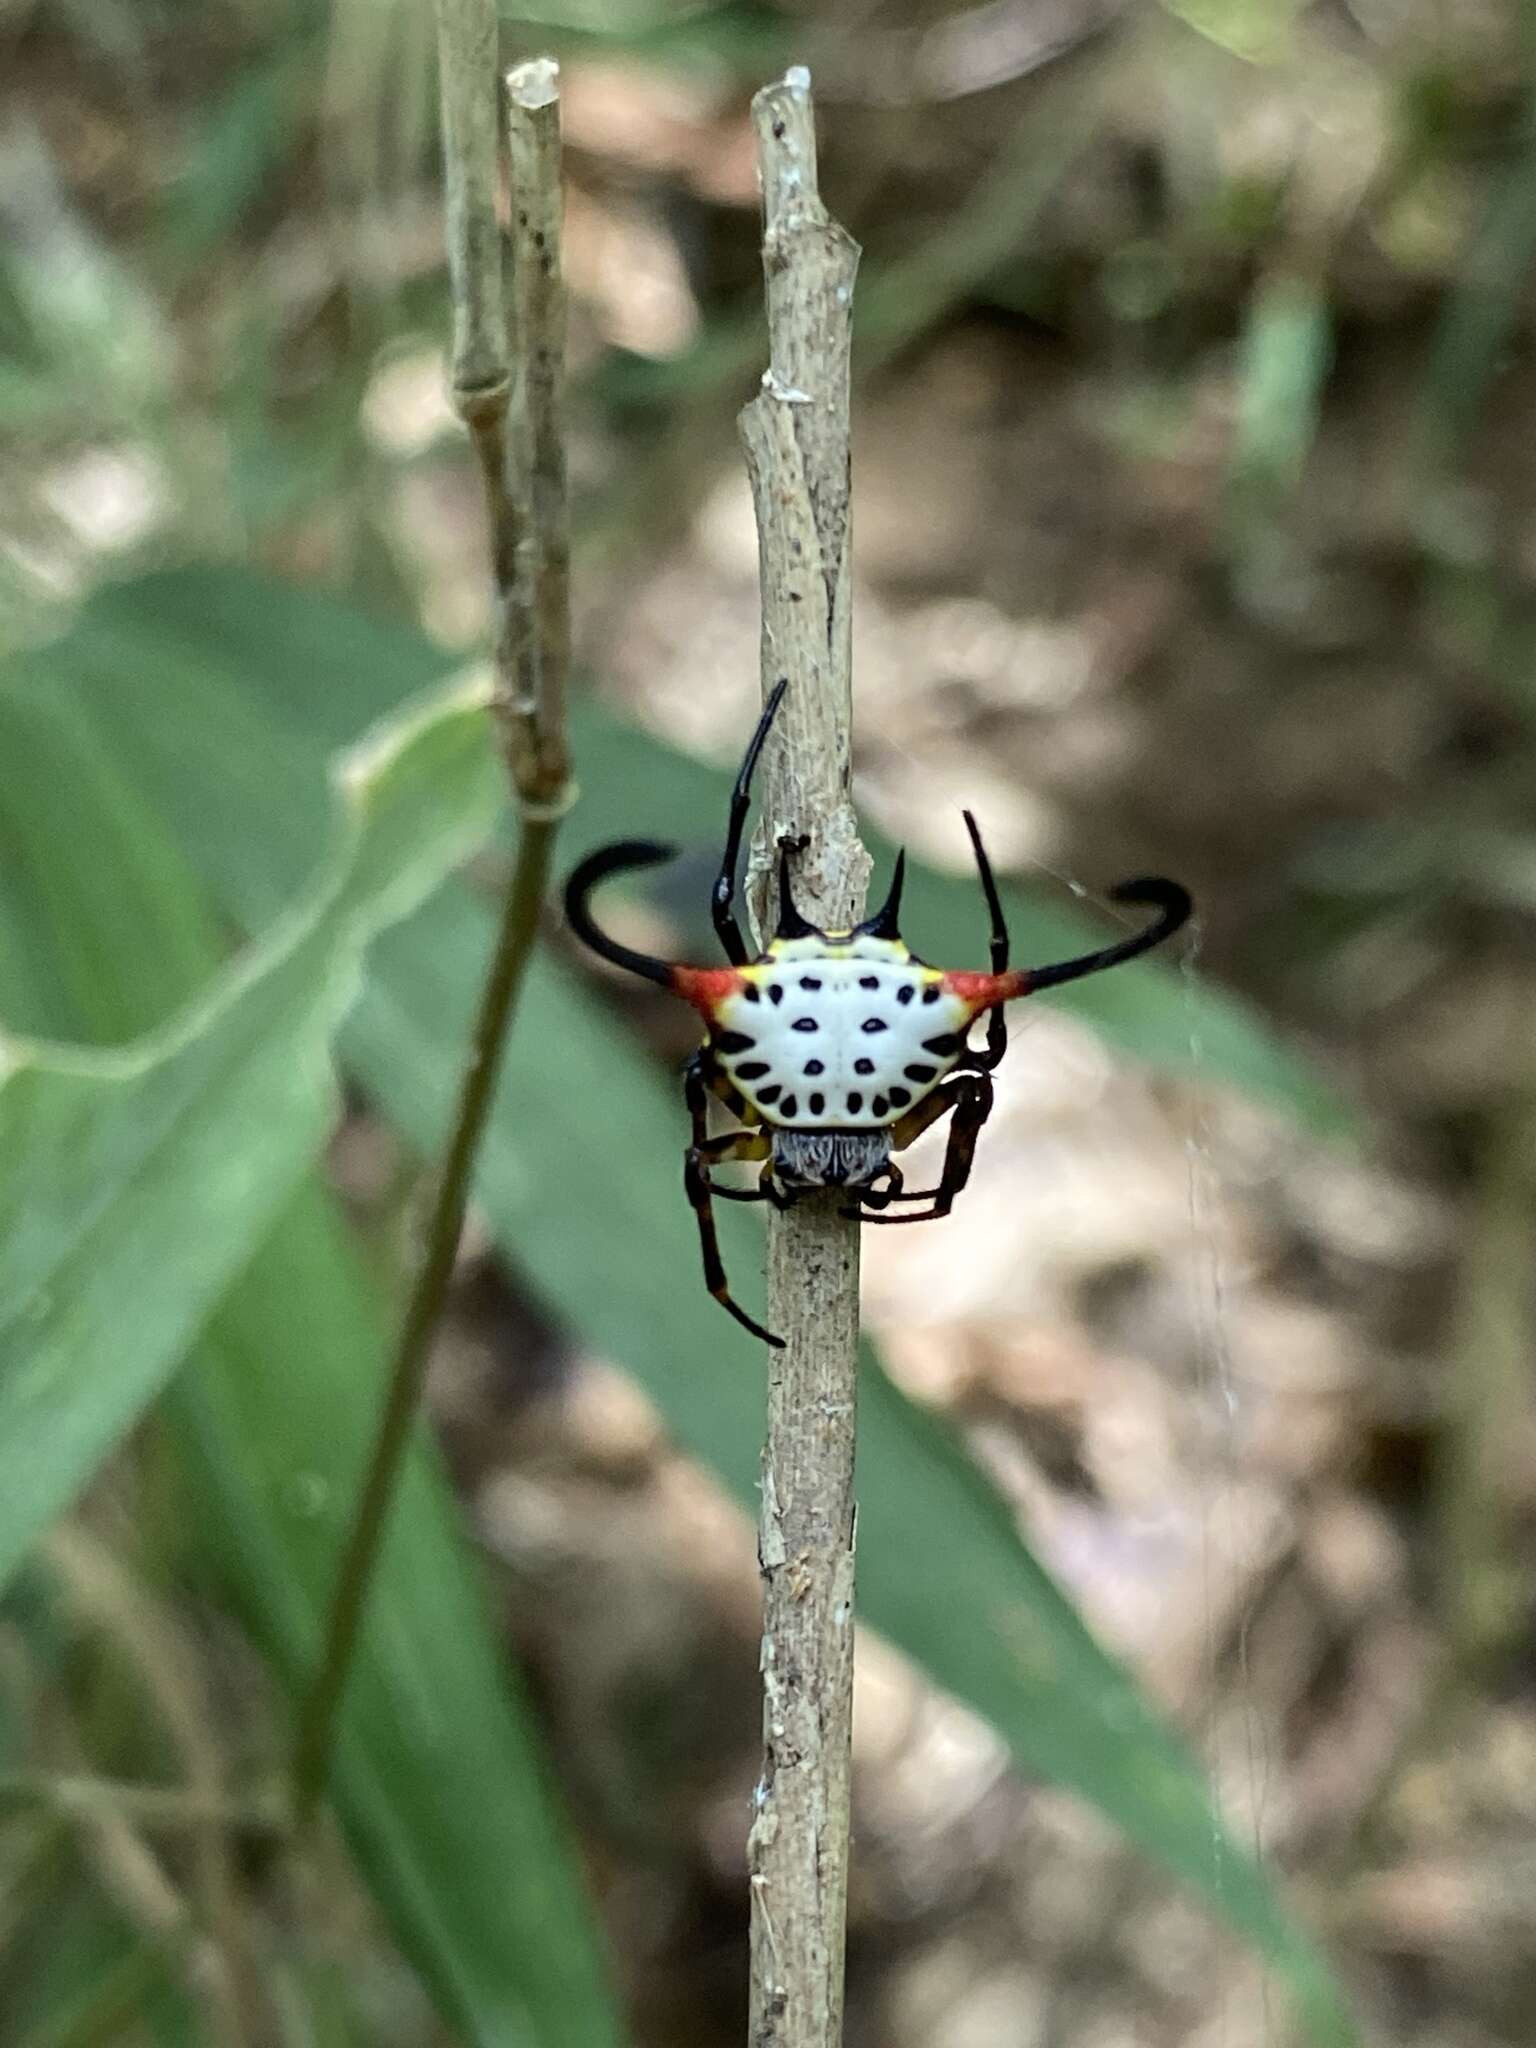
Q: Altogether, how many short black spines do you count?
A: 2